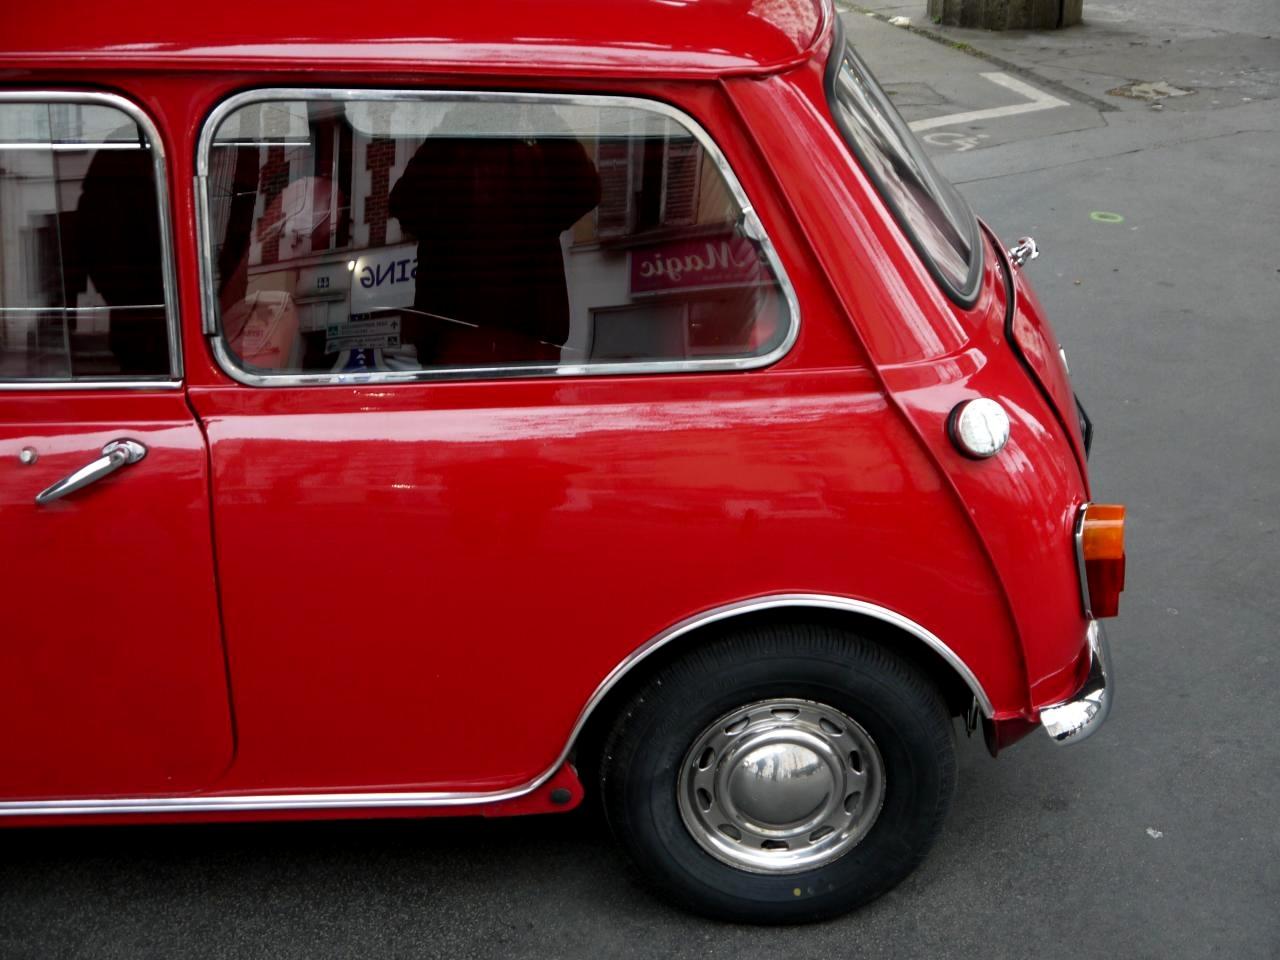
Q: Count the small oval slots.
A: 10